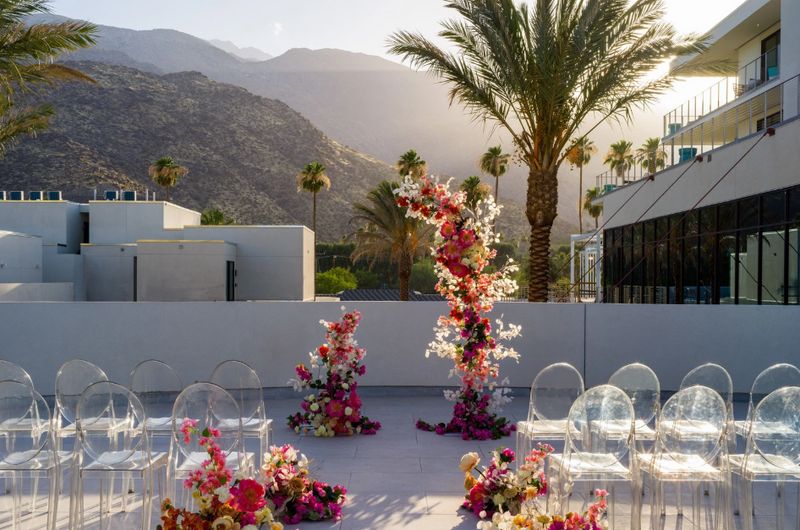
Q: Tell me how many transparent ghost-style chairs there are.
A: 14